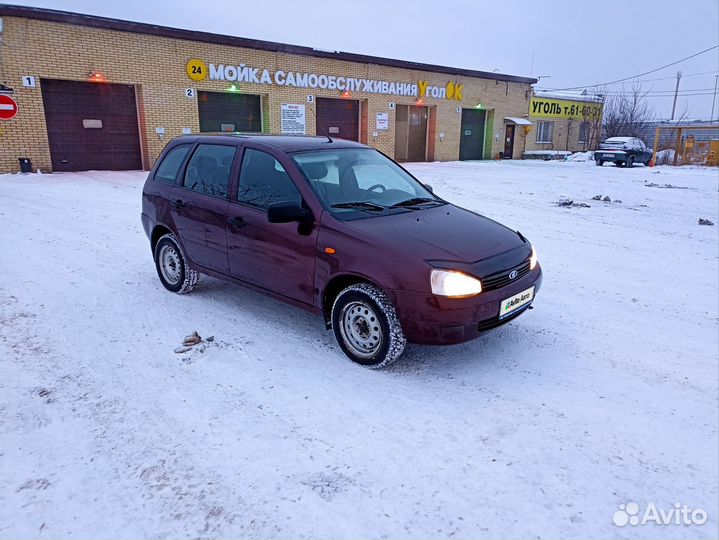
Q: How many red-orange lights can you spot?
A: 3